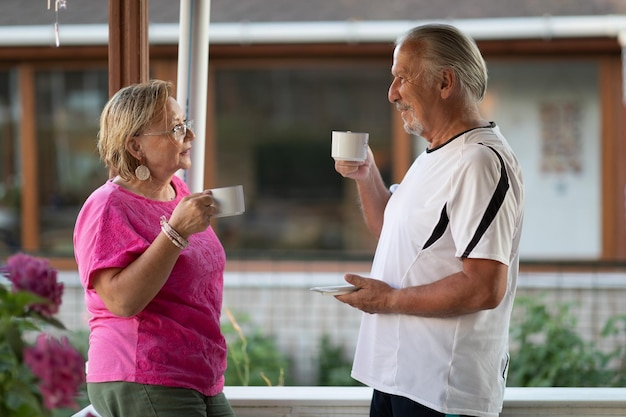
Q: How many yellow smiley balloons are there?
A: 0